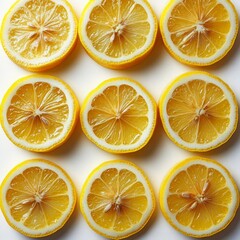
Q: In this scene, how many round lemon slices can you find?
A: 9